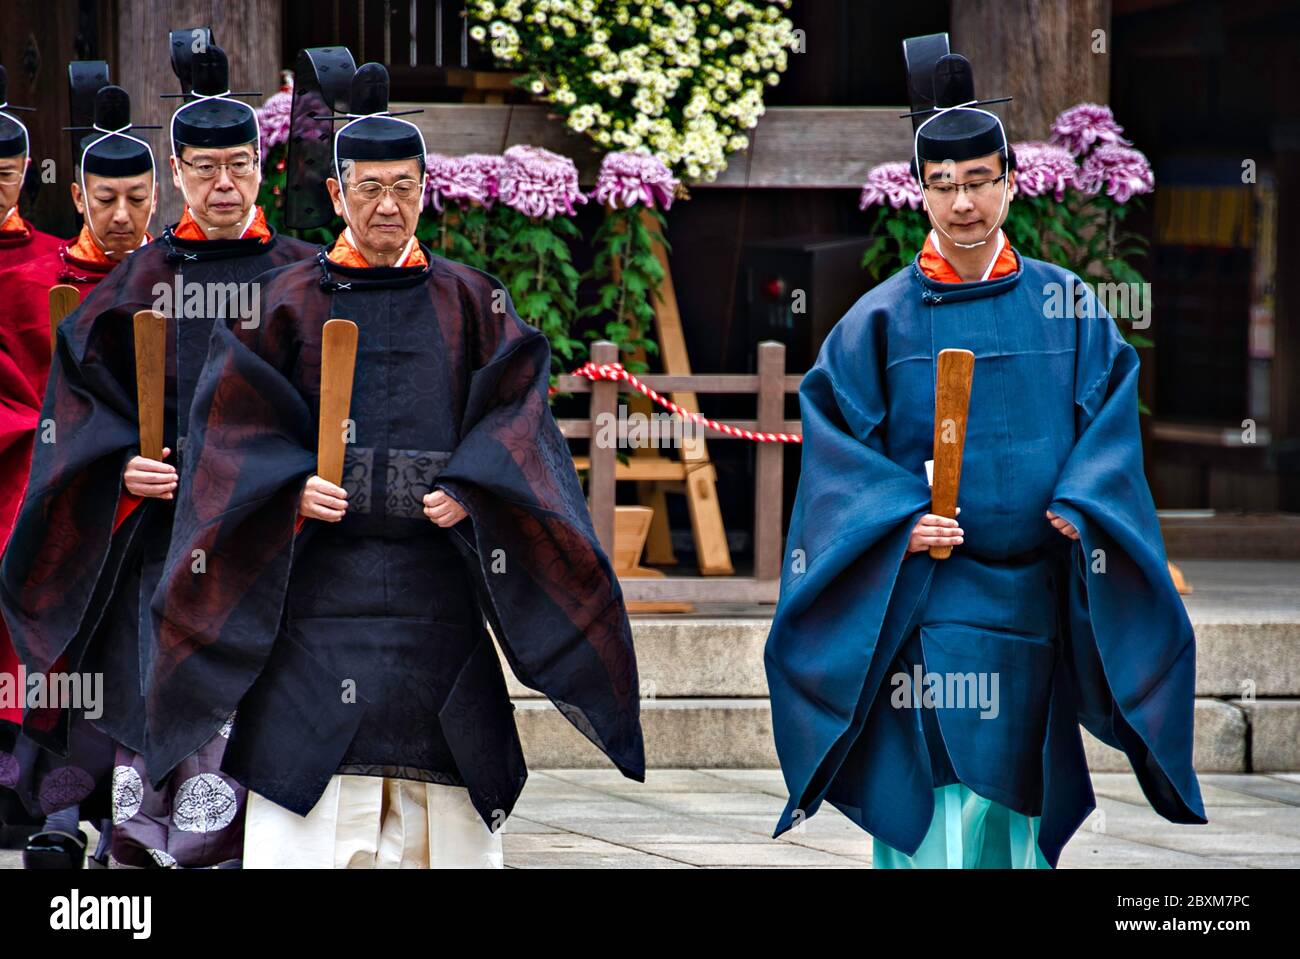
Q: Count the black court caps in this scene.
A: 5